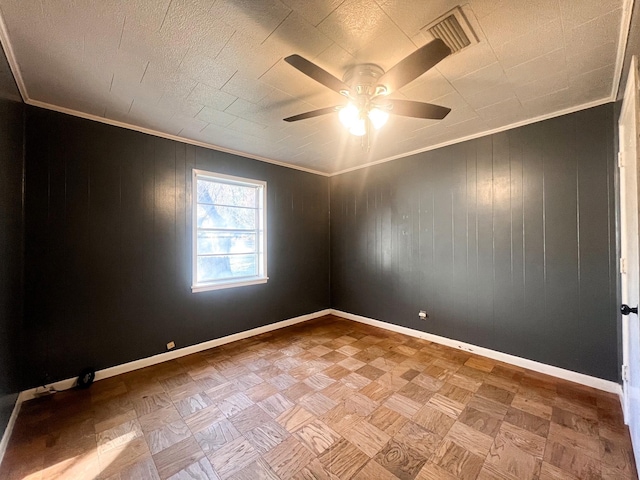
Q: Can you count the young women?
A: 0